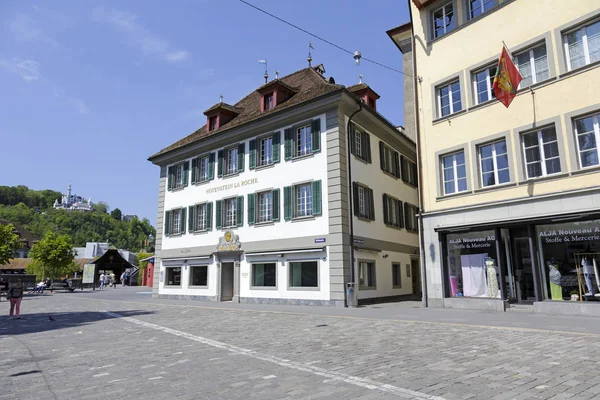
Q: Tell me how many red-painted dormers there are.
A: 3